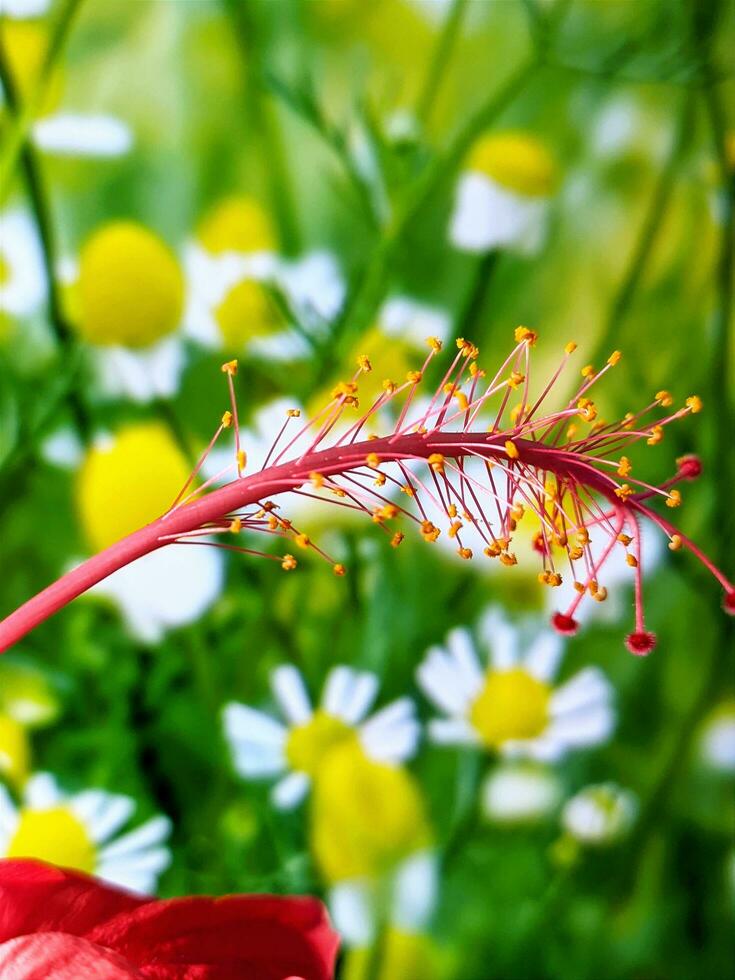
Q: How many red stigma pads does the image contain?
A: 5